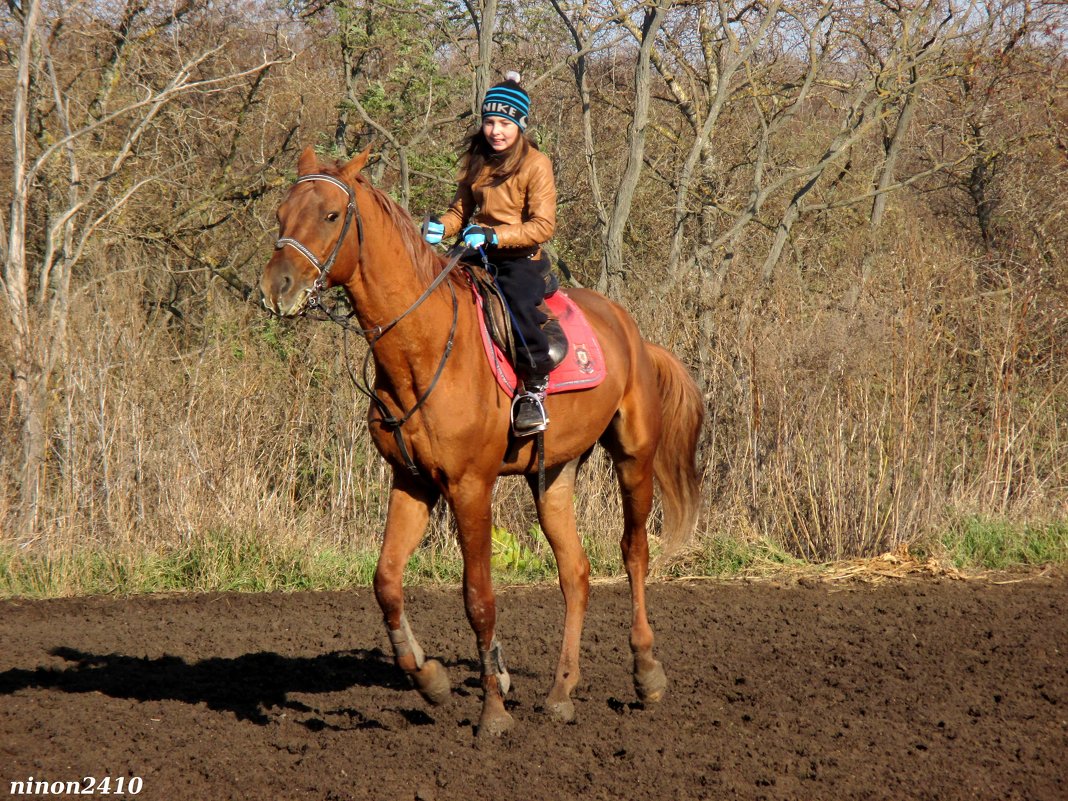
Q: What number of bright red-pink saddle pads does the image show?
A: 1